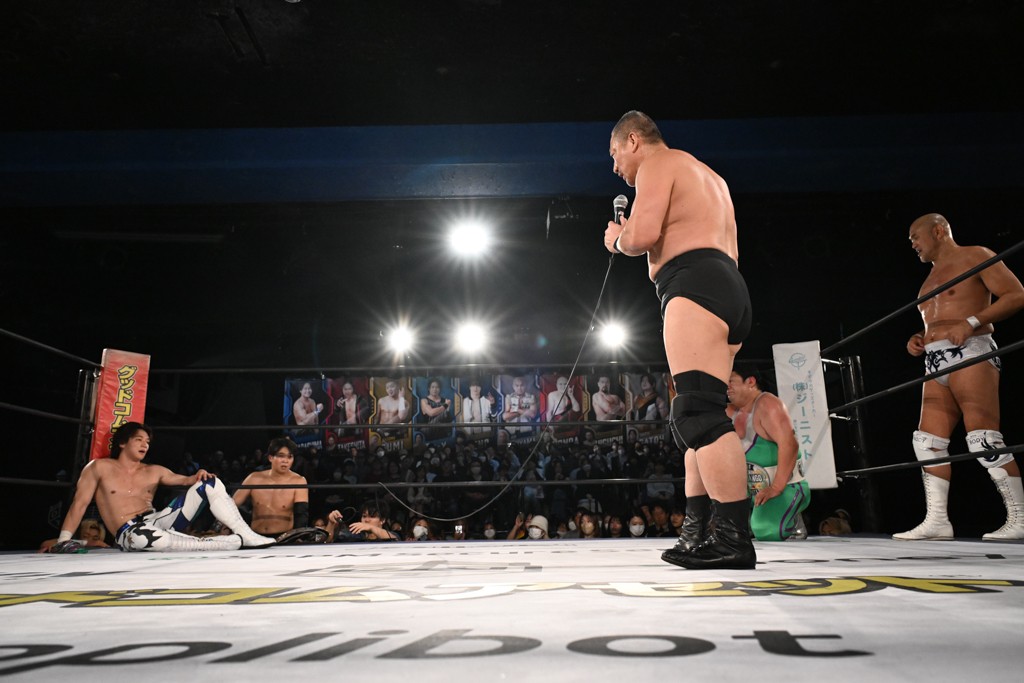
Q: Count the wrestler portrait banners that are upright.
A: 9